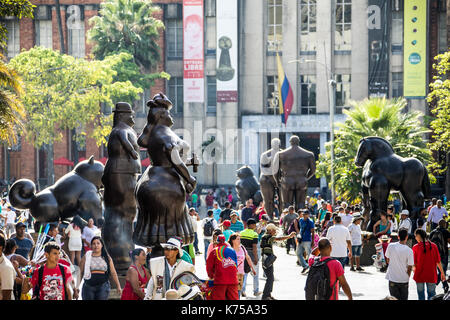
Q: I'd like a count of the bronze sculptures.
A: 7